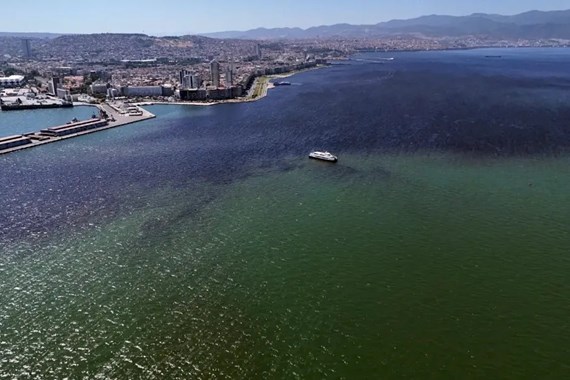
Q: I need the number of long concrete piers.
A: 1